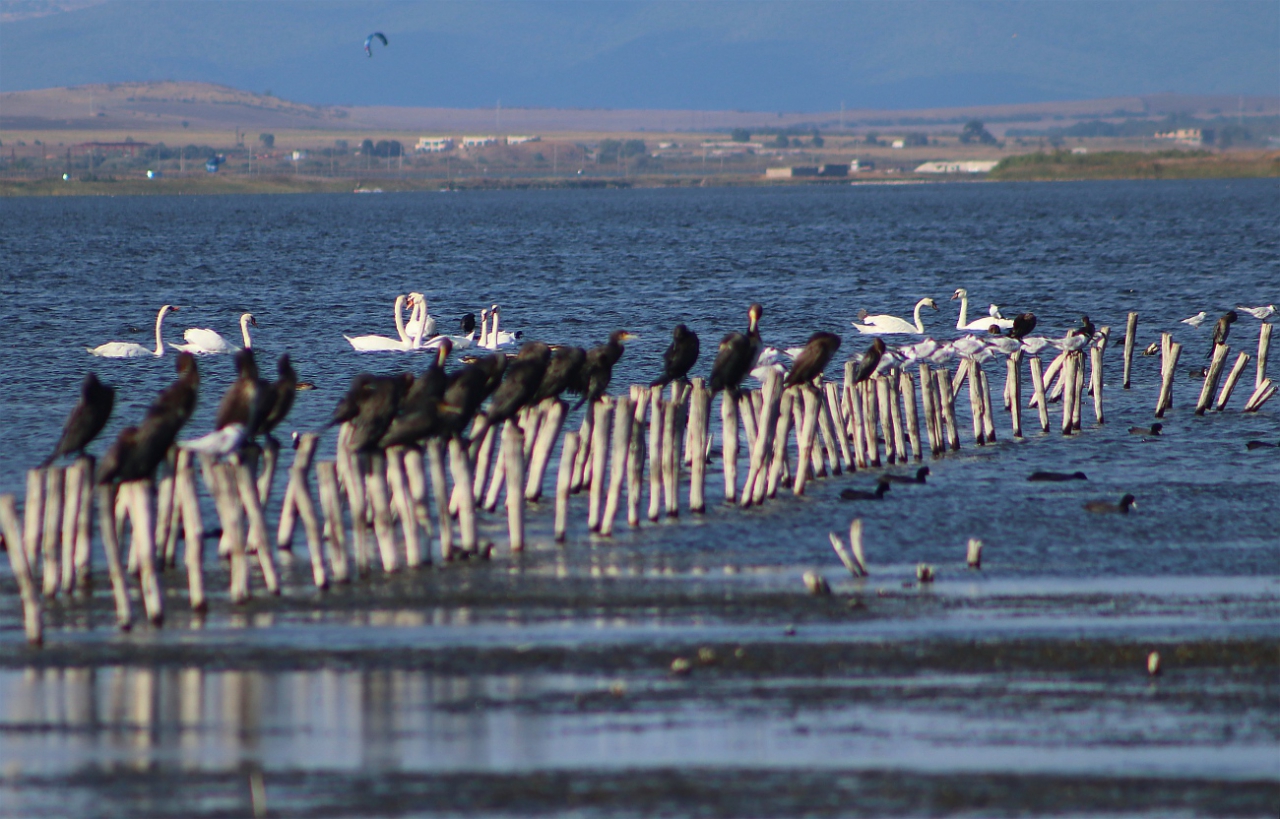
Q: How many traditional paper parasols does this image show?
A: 0